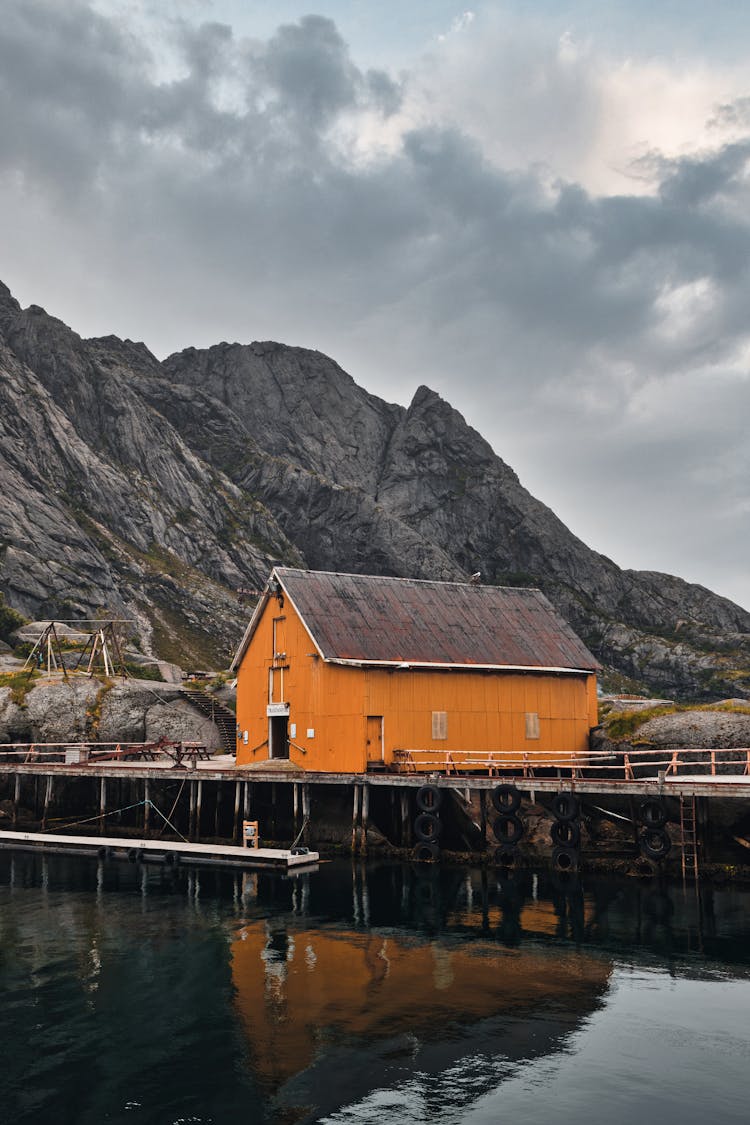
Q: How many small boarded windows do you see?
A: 2